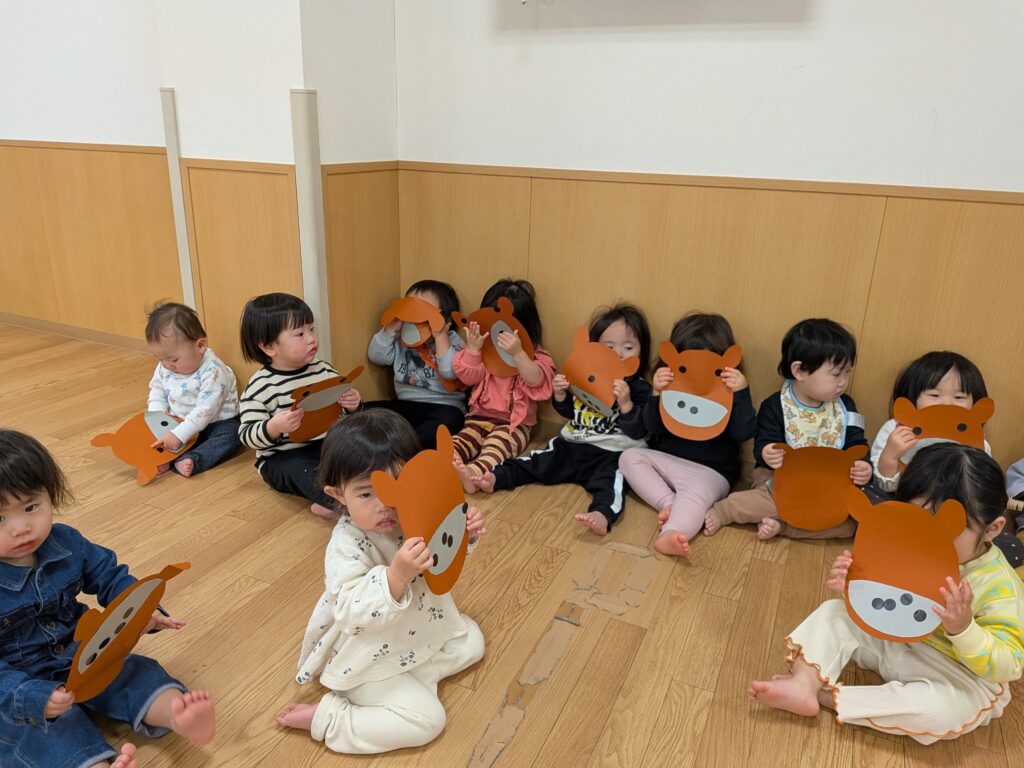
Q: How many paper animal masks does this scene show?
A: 11